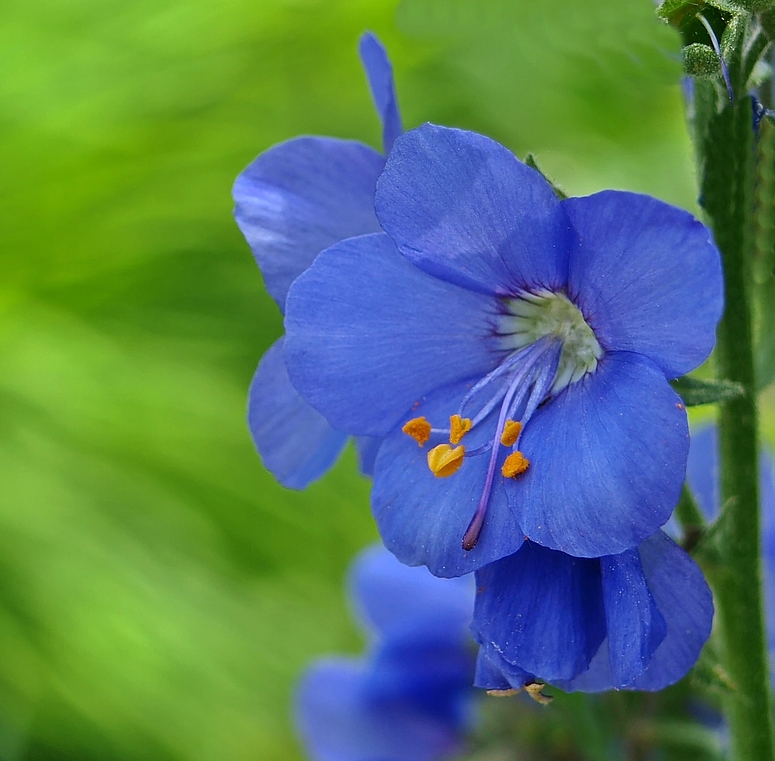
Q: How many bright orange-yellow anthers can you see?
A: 5